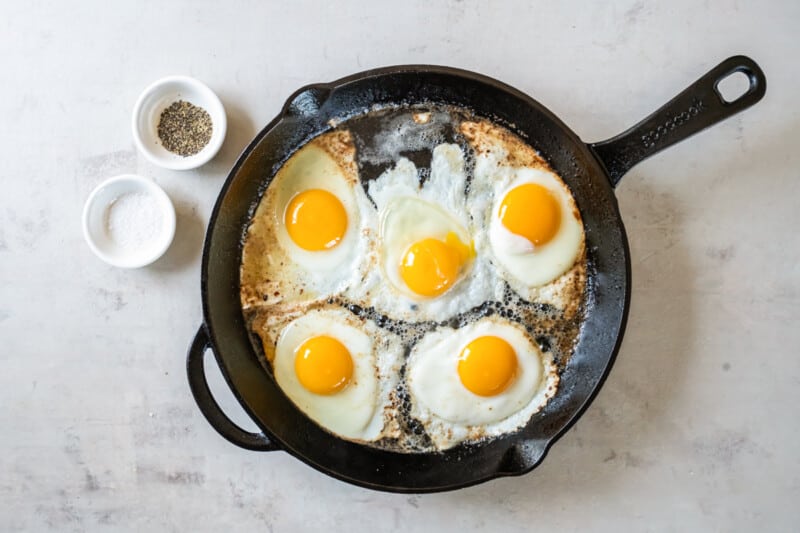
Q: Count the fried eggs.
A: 5